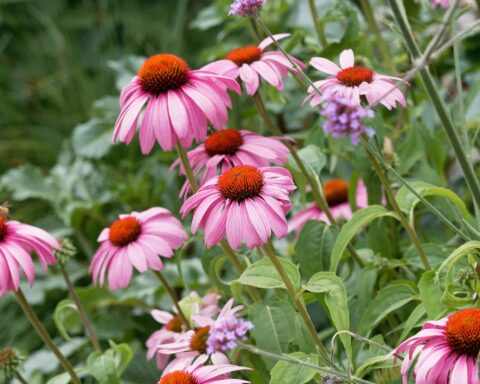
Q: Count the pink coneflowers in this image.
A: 12